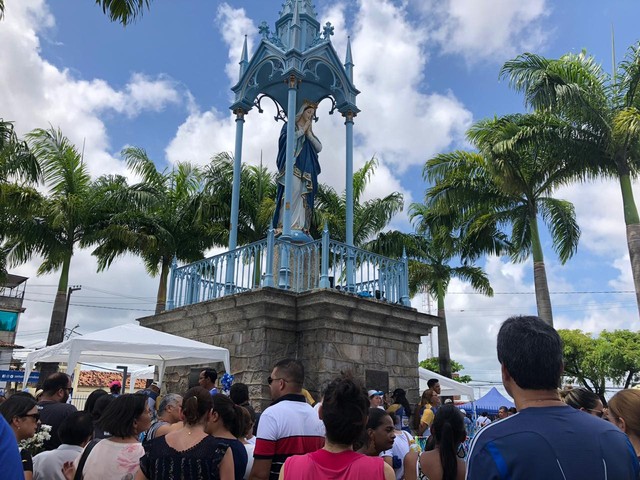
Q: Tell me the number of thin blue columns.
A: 3